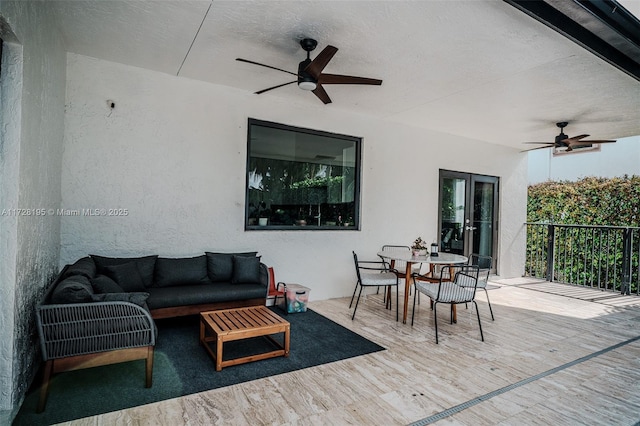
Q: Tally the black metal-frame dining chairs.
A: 4